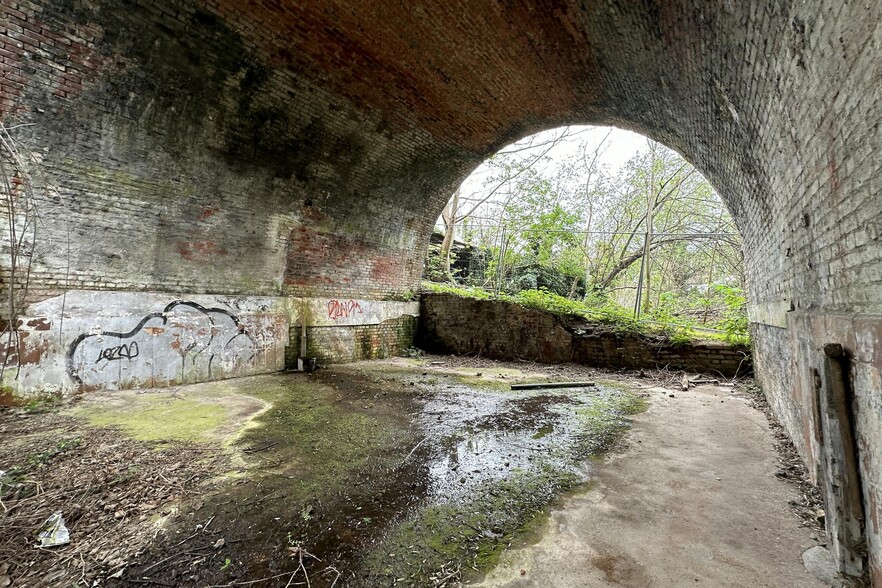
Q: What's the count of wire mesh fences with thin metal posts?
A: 1